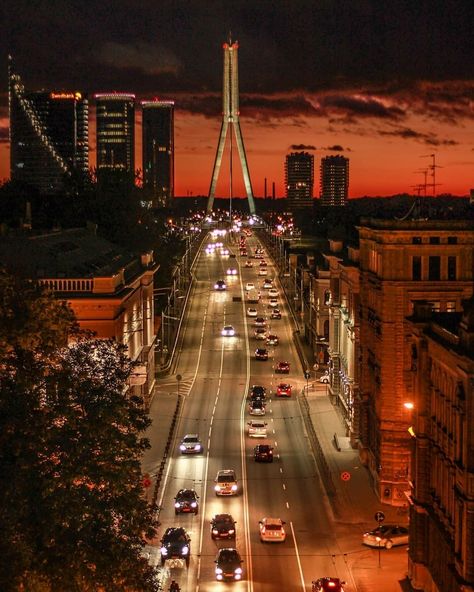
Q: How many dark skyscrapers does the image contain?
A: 5